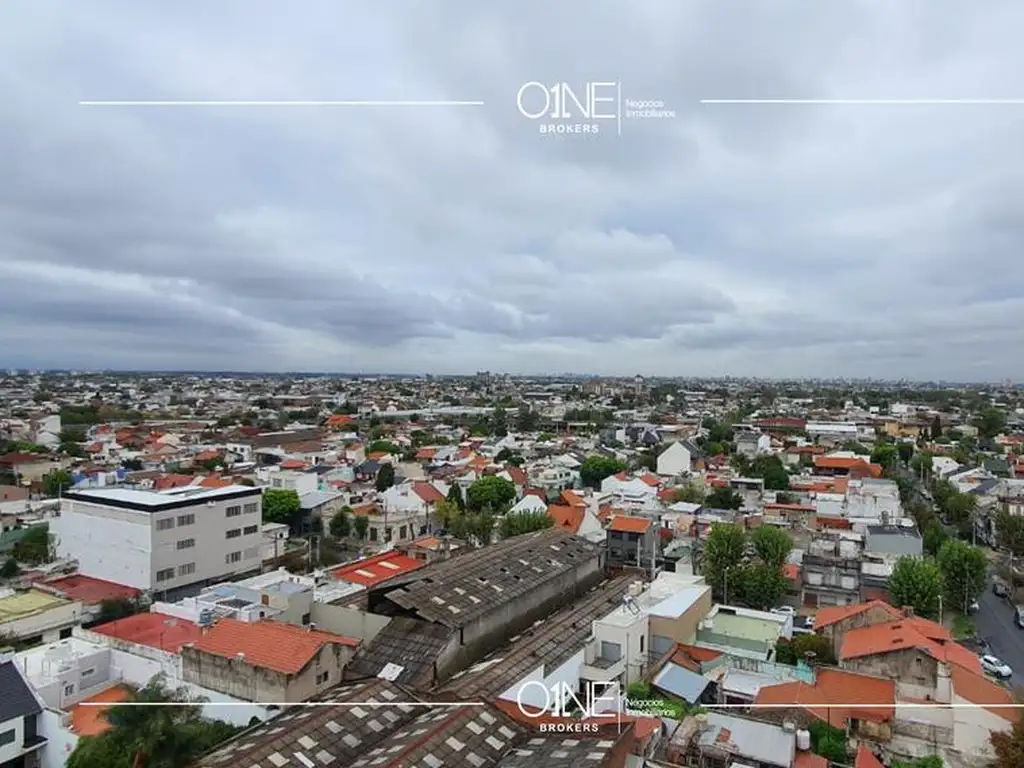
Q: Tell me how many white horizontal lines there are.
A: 4